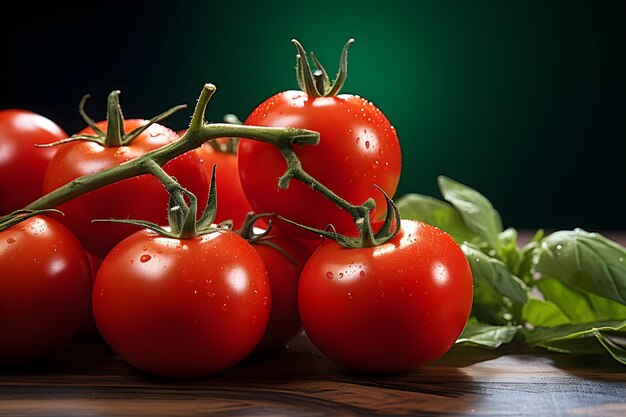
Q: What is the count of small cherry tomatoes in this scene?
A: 0